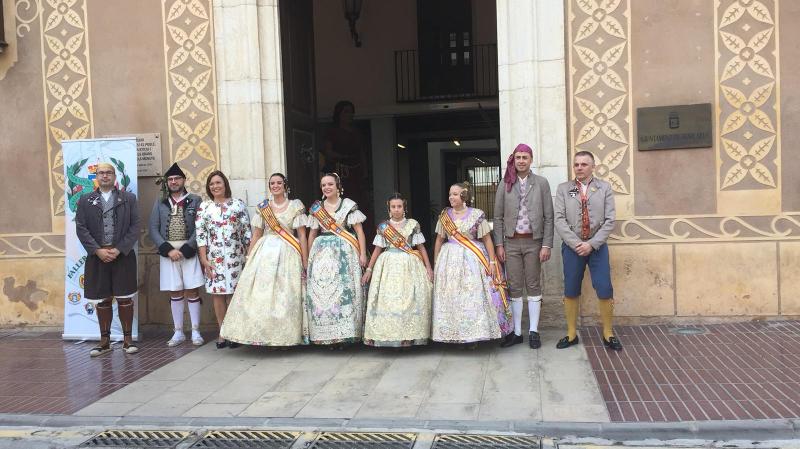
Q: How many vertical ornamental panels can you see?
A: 4